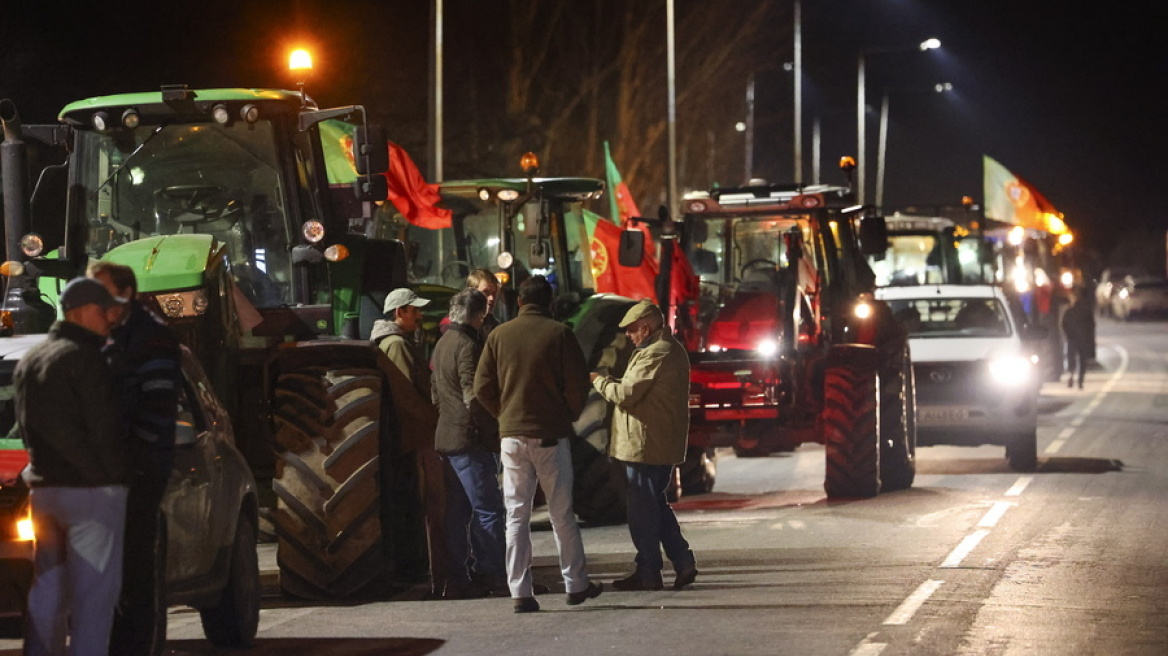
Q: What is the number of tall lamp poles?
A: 7